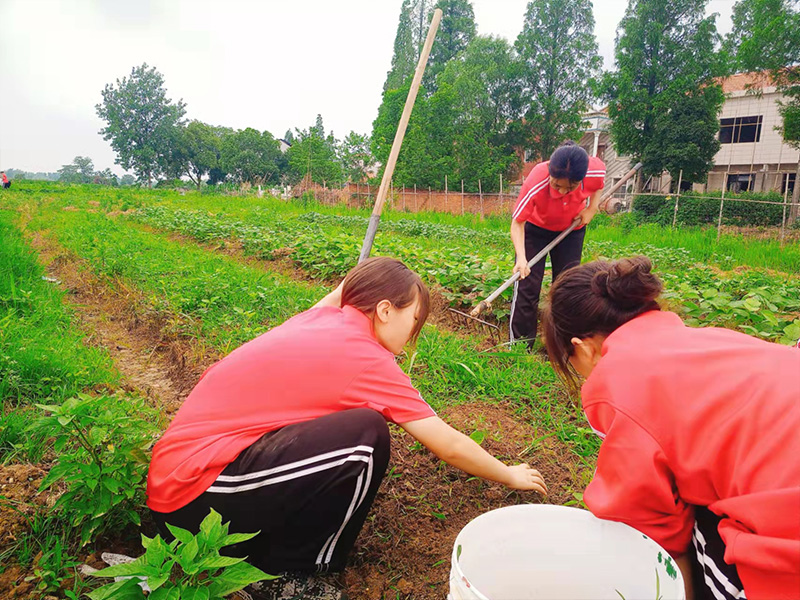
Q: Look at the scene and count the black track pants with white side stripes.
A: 3